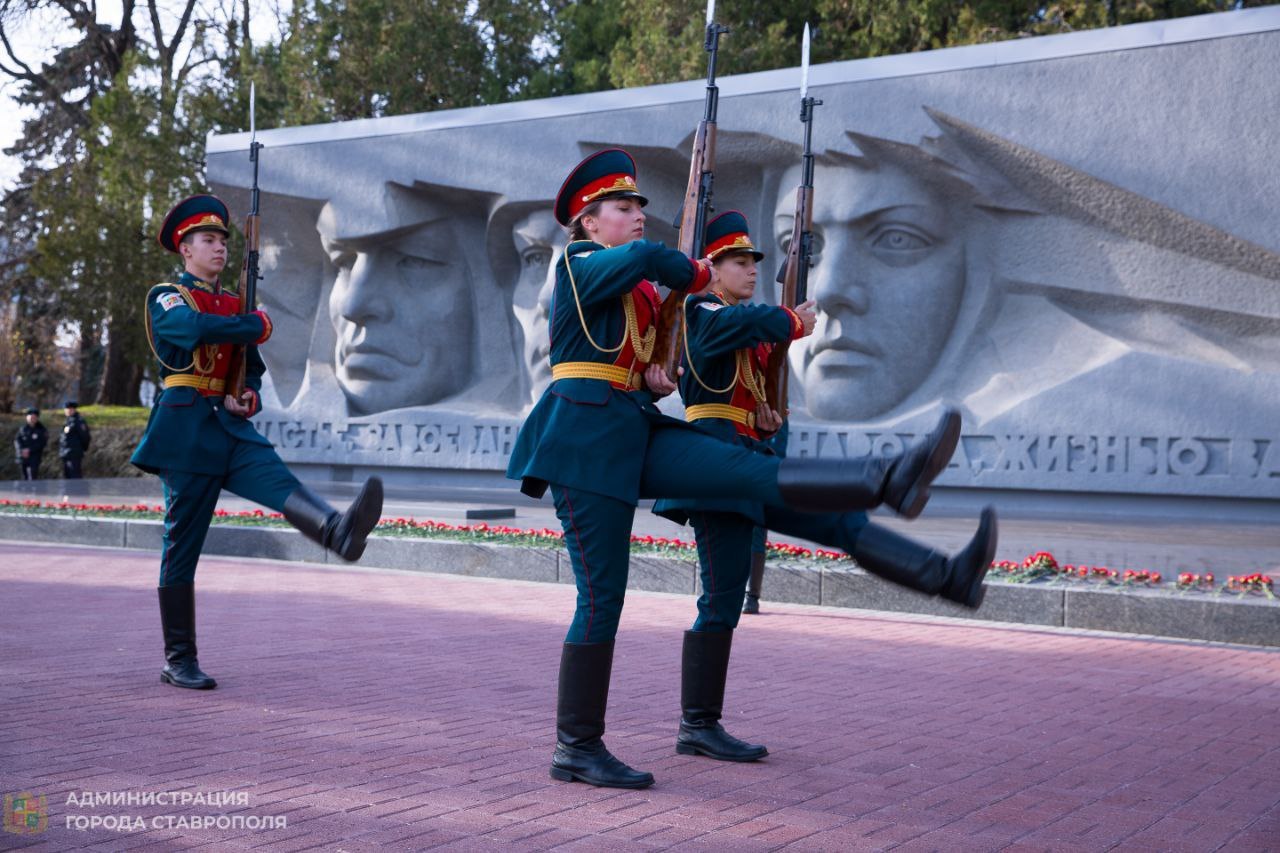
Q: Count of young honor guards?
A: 3